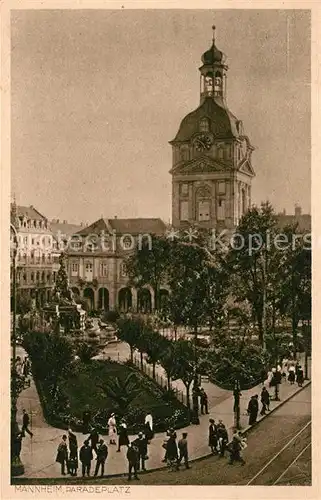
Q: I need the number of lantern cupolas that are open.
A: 1